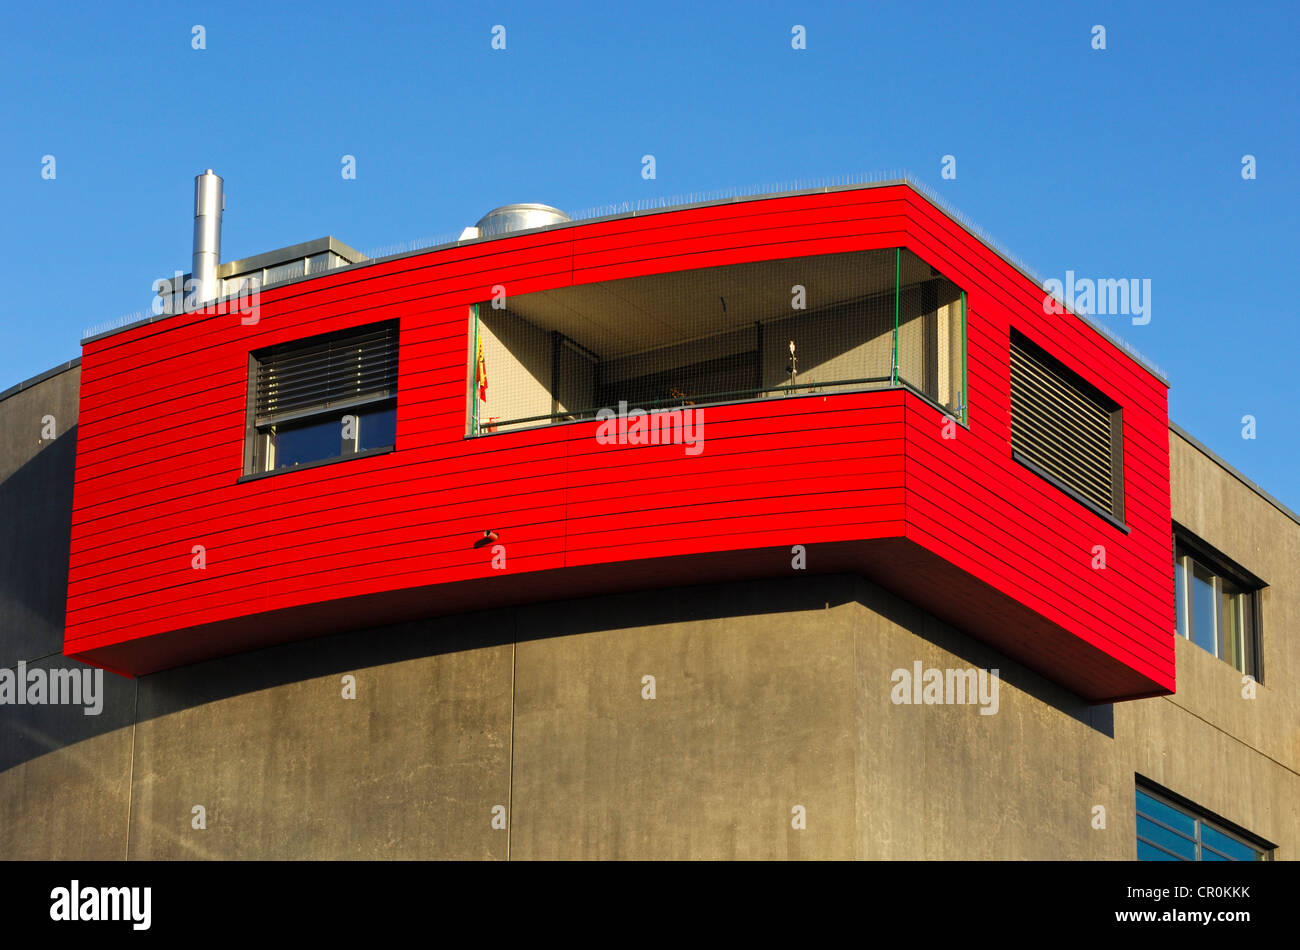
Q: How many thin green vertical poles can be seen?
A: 3